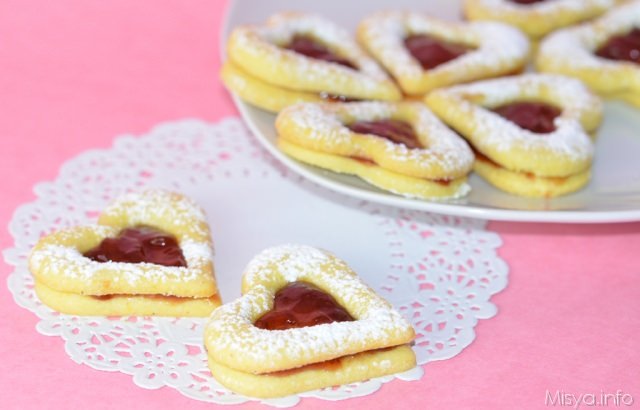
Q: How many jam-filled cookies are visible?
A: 8